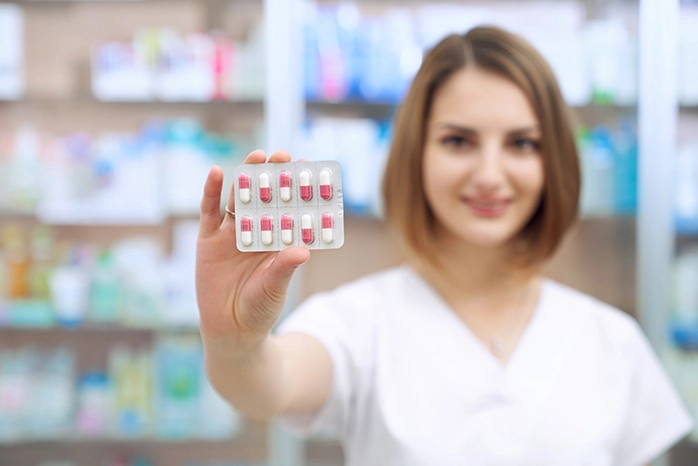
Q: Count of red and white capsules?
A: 10